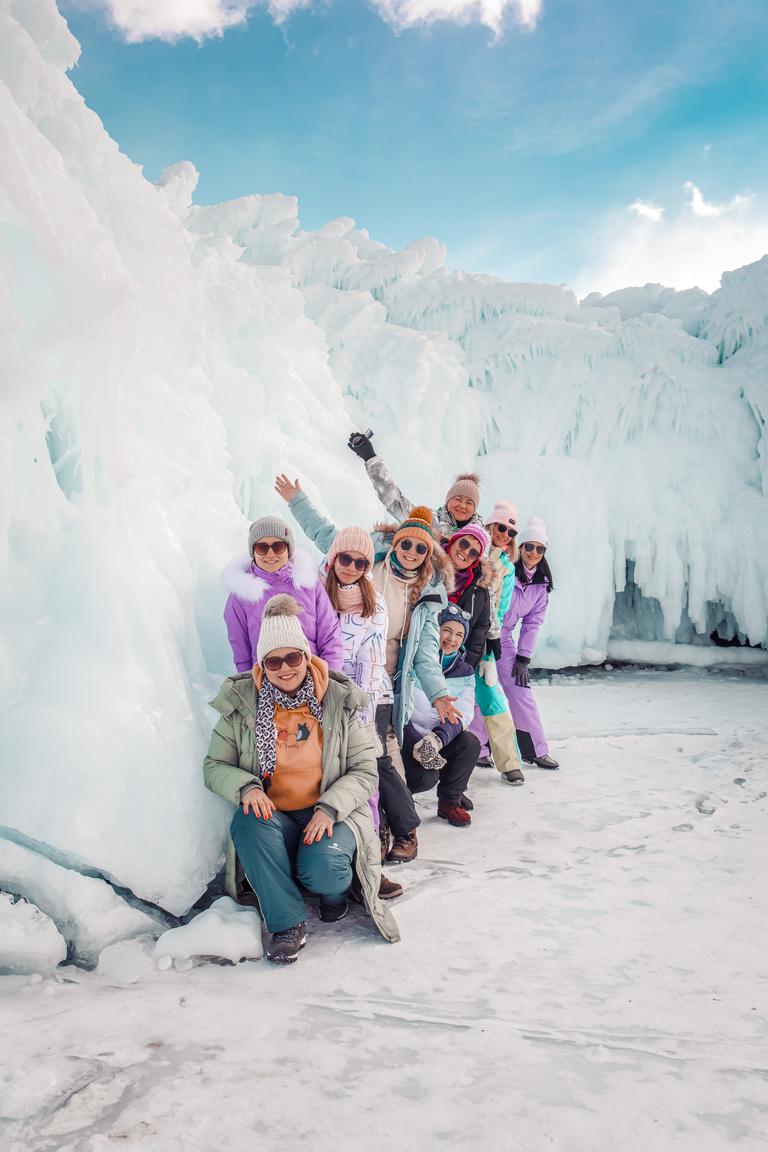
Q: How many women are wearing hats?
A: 9